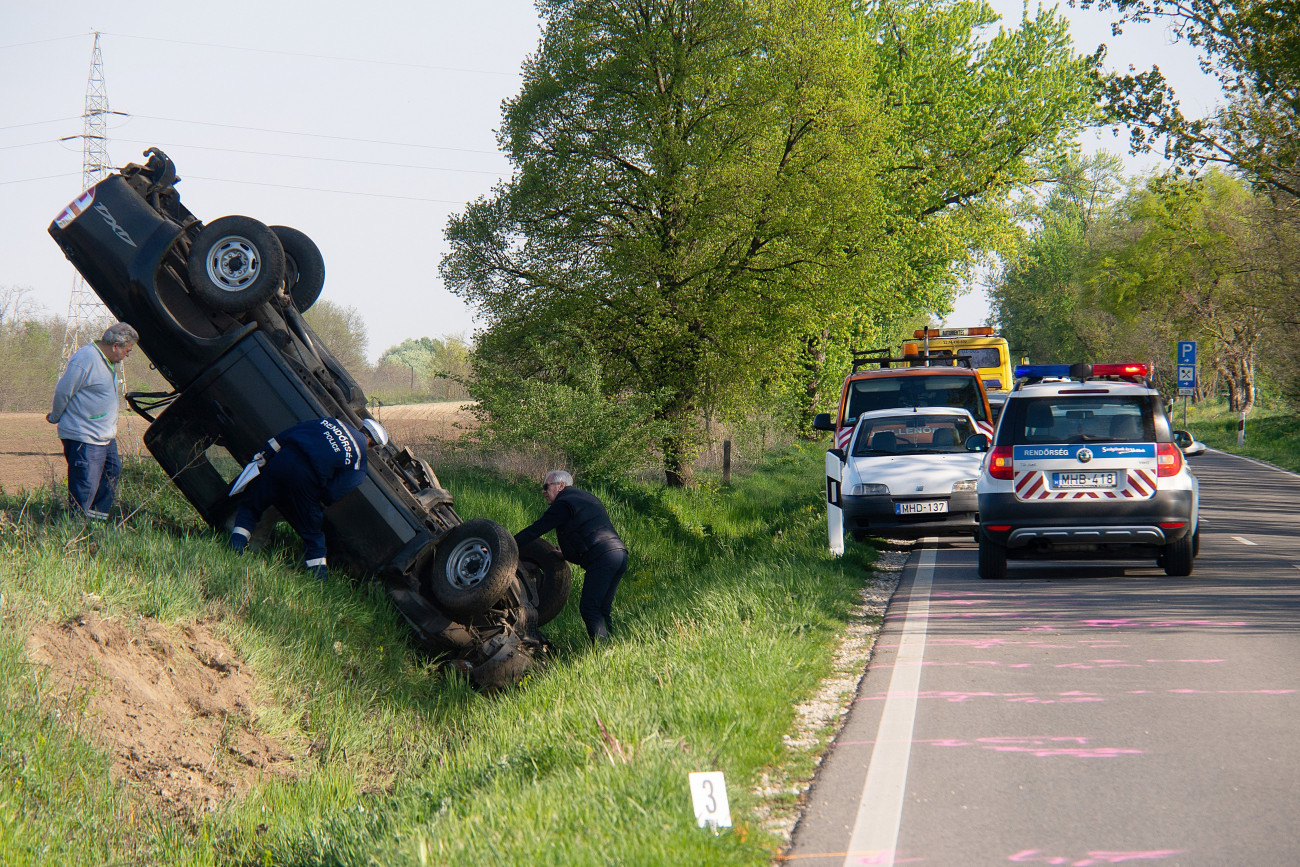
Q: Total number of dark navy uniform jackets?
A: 1